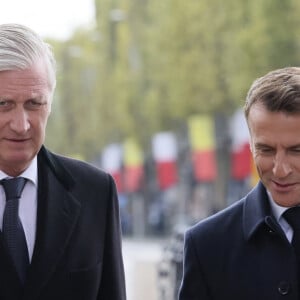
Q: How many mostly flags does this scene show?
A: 5